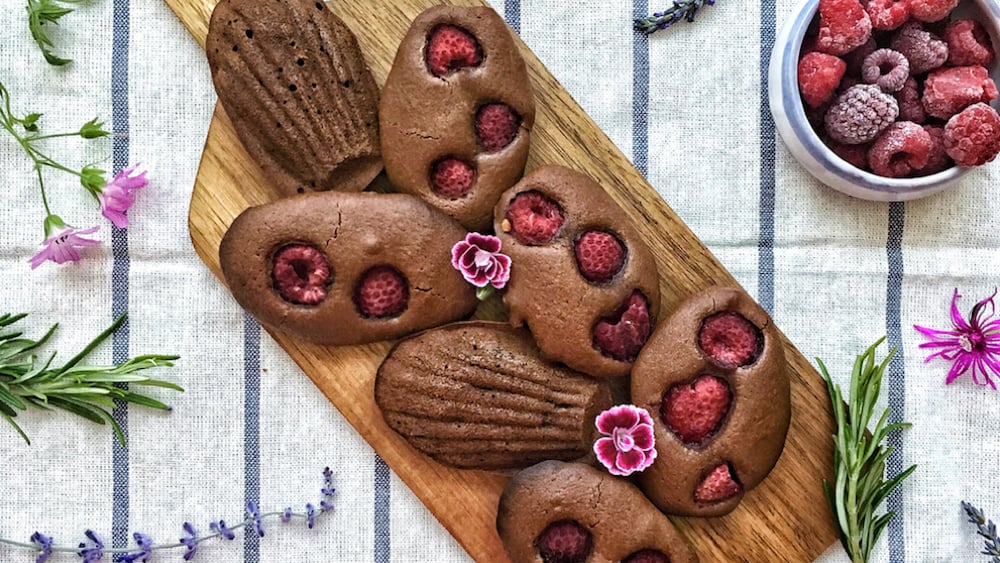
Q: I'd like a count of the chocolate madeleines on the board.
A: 7